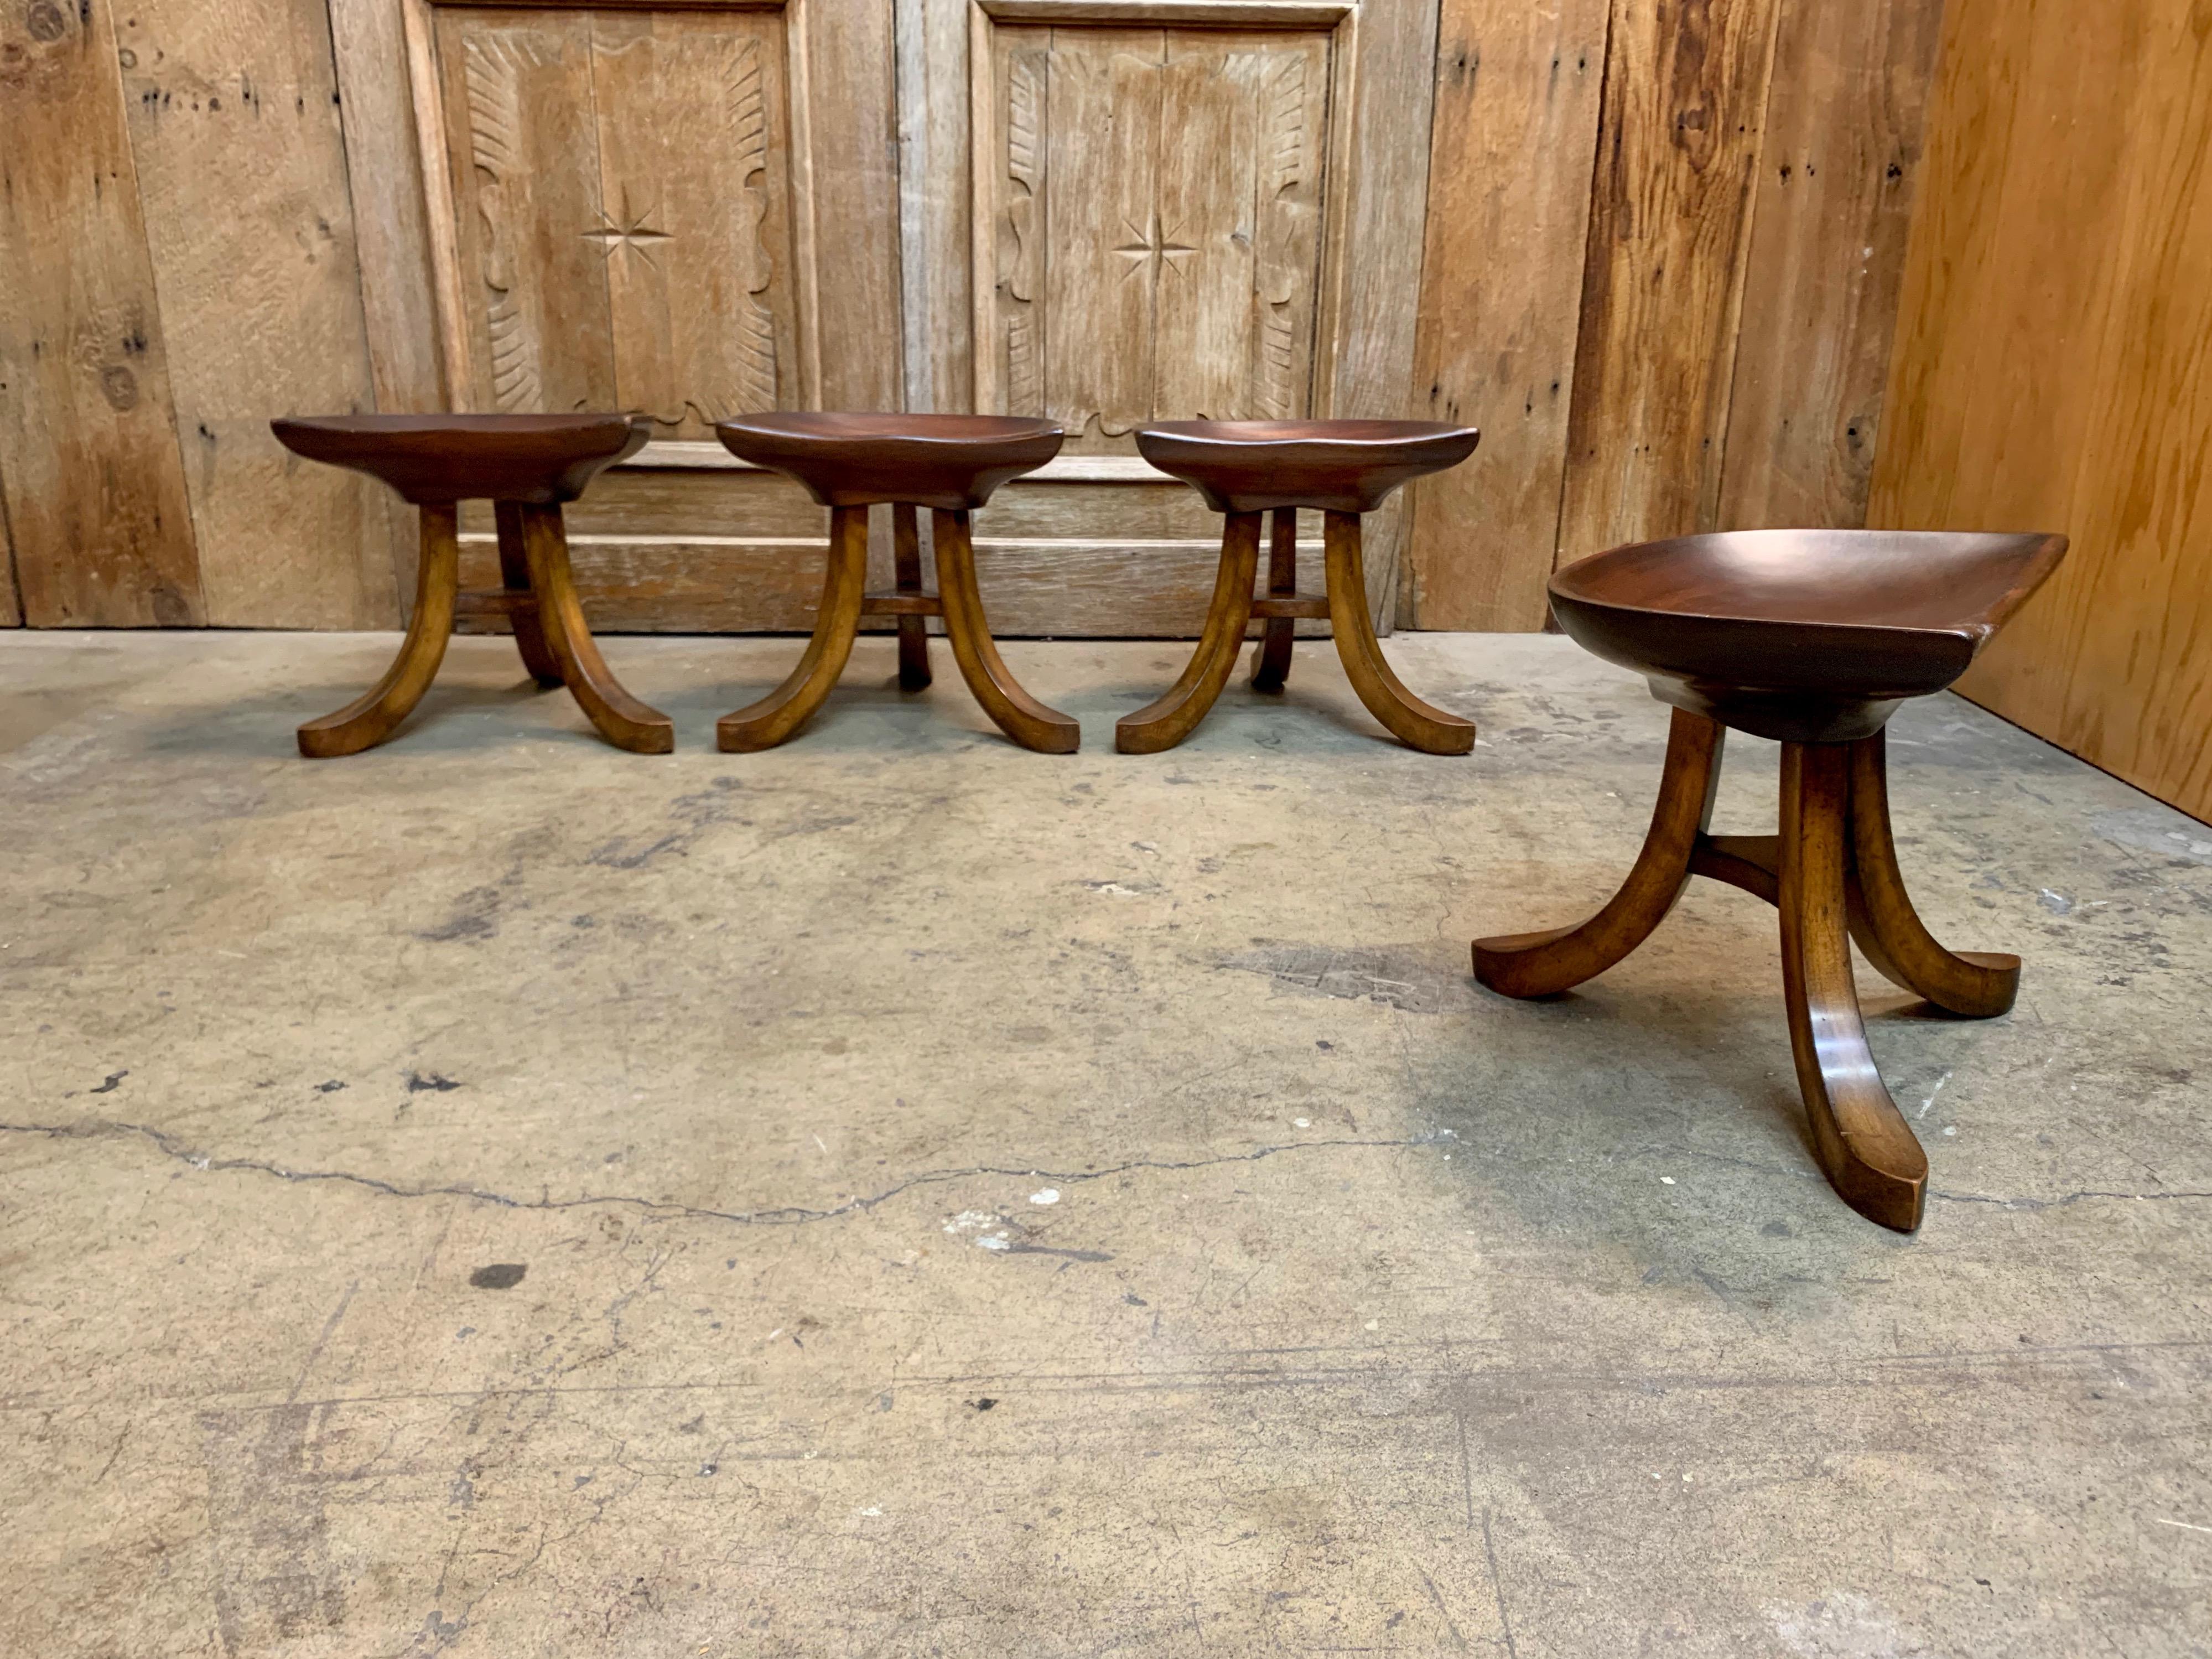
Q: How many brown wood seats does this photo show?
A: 4